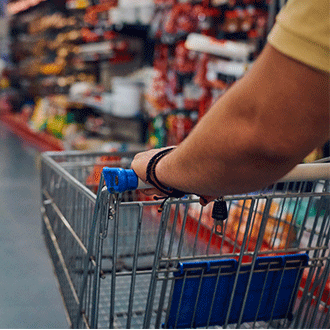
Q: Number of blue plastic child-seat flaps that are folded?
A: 1